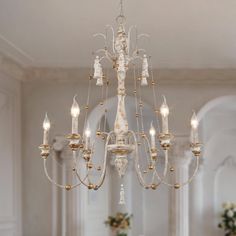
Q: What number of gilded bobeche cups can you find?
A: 6